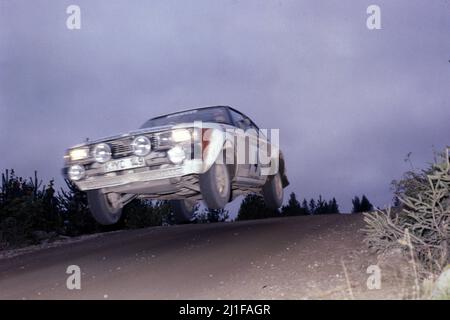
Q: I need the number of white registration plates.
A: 1